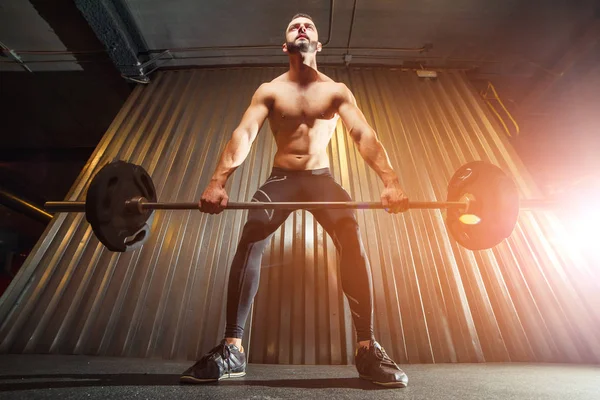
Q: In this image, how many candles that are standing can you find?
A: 0